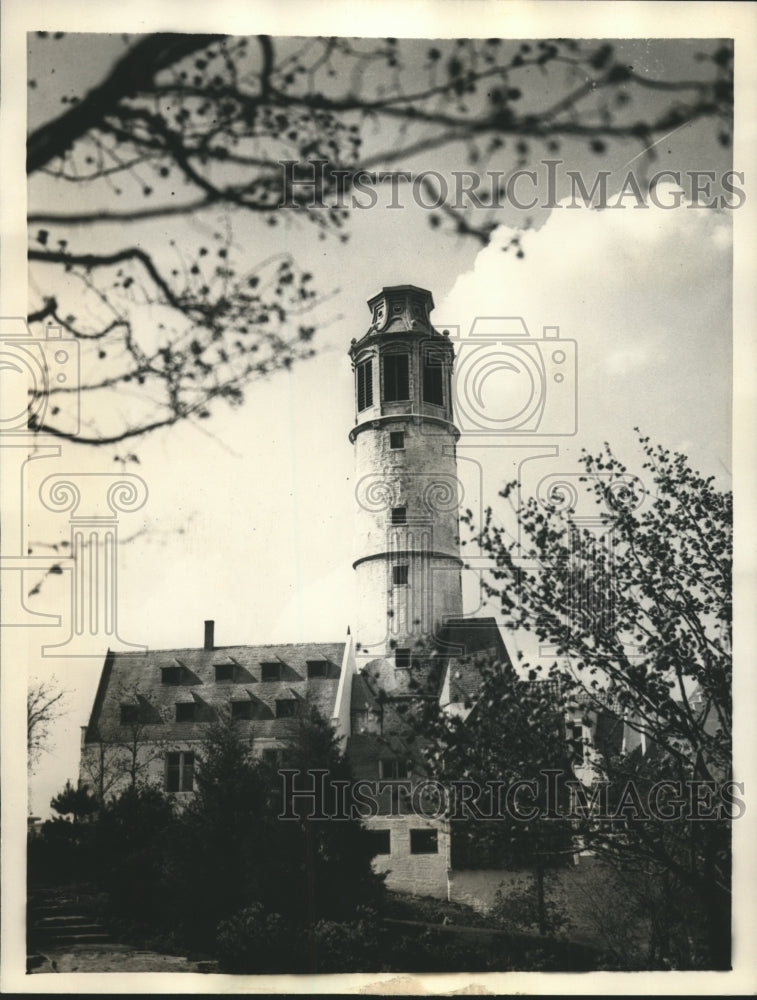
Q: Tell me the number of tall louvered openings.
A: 3